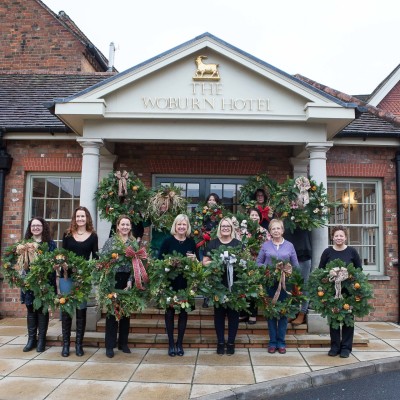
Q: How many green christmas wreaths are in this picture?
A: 13